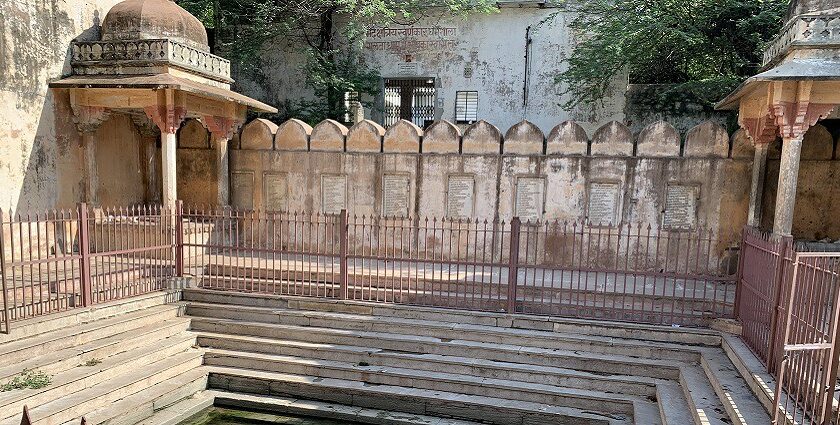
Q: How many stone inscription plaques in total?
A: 8